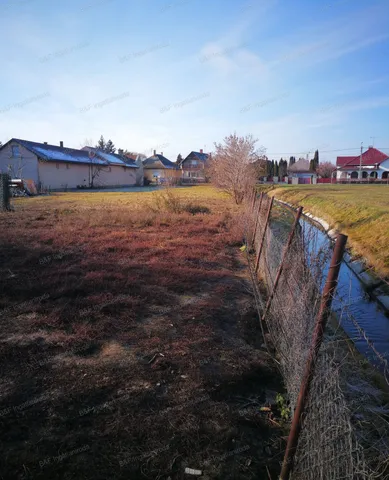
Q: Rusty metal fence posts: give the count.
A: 5